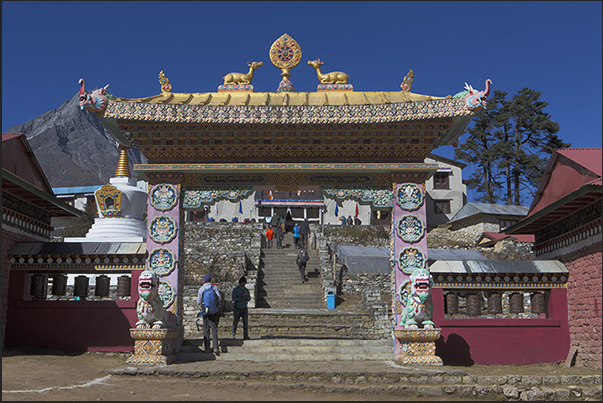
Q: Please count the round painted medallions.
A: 8